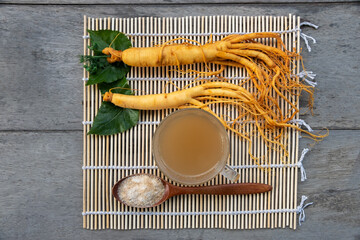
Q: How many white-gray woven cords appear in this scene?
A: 5